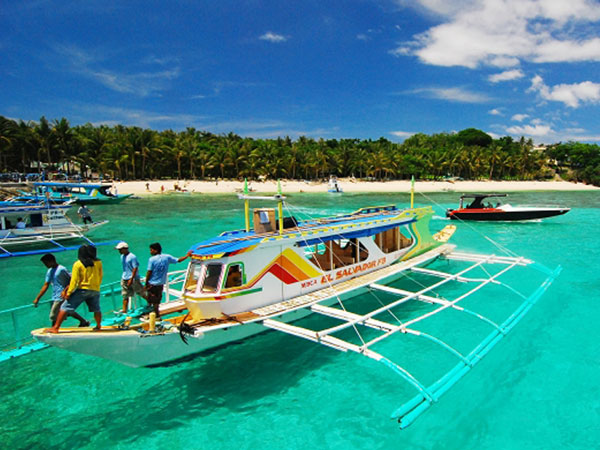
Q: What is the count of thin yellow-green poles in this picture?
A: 3